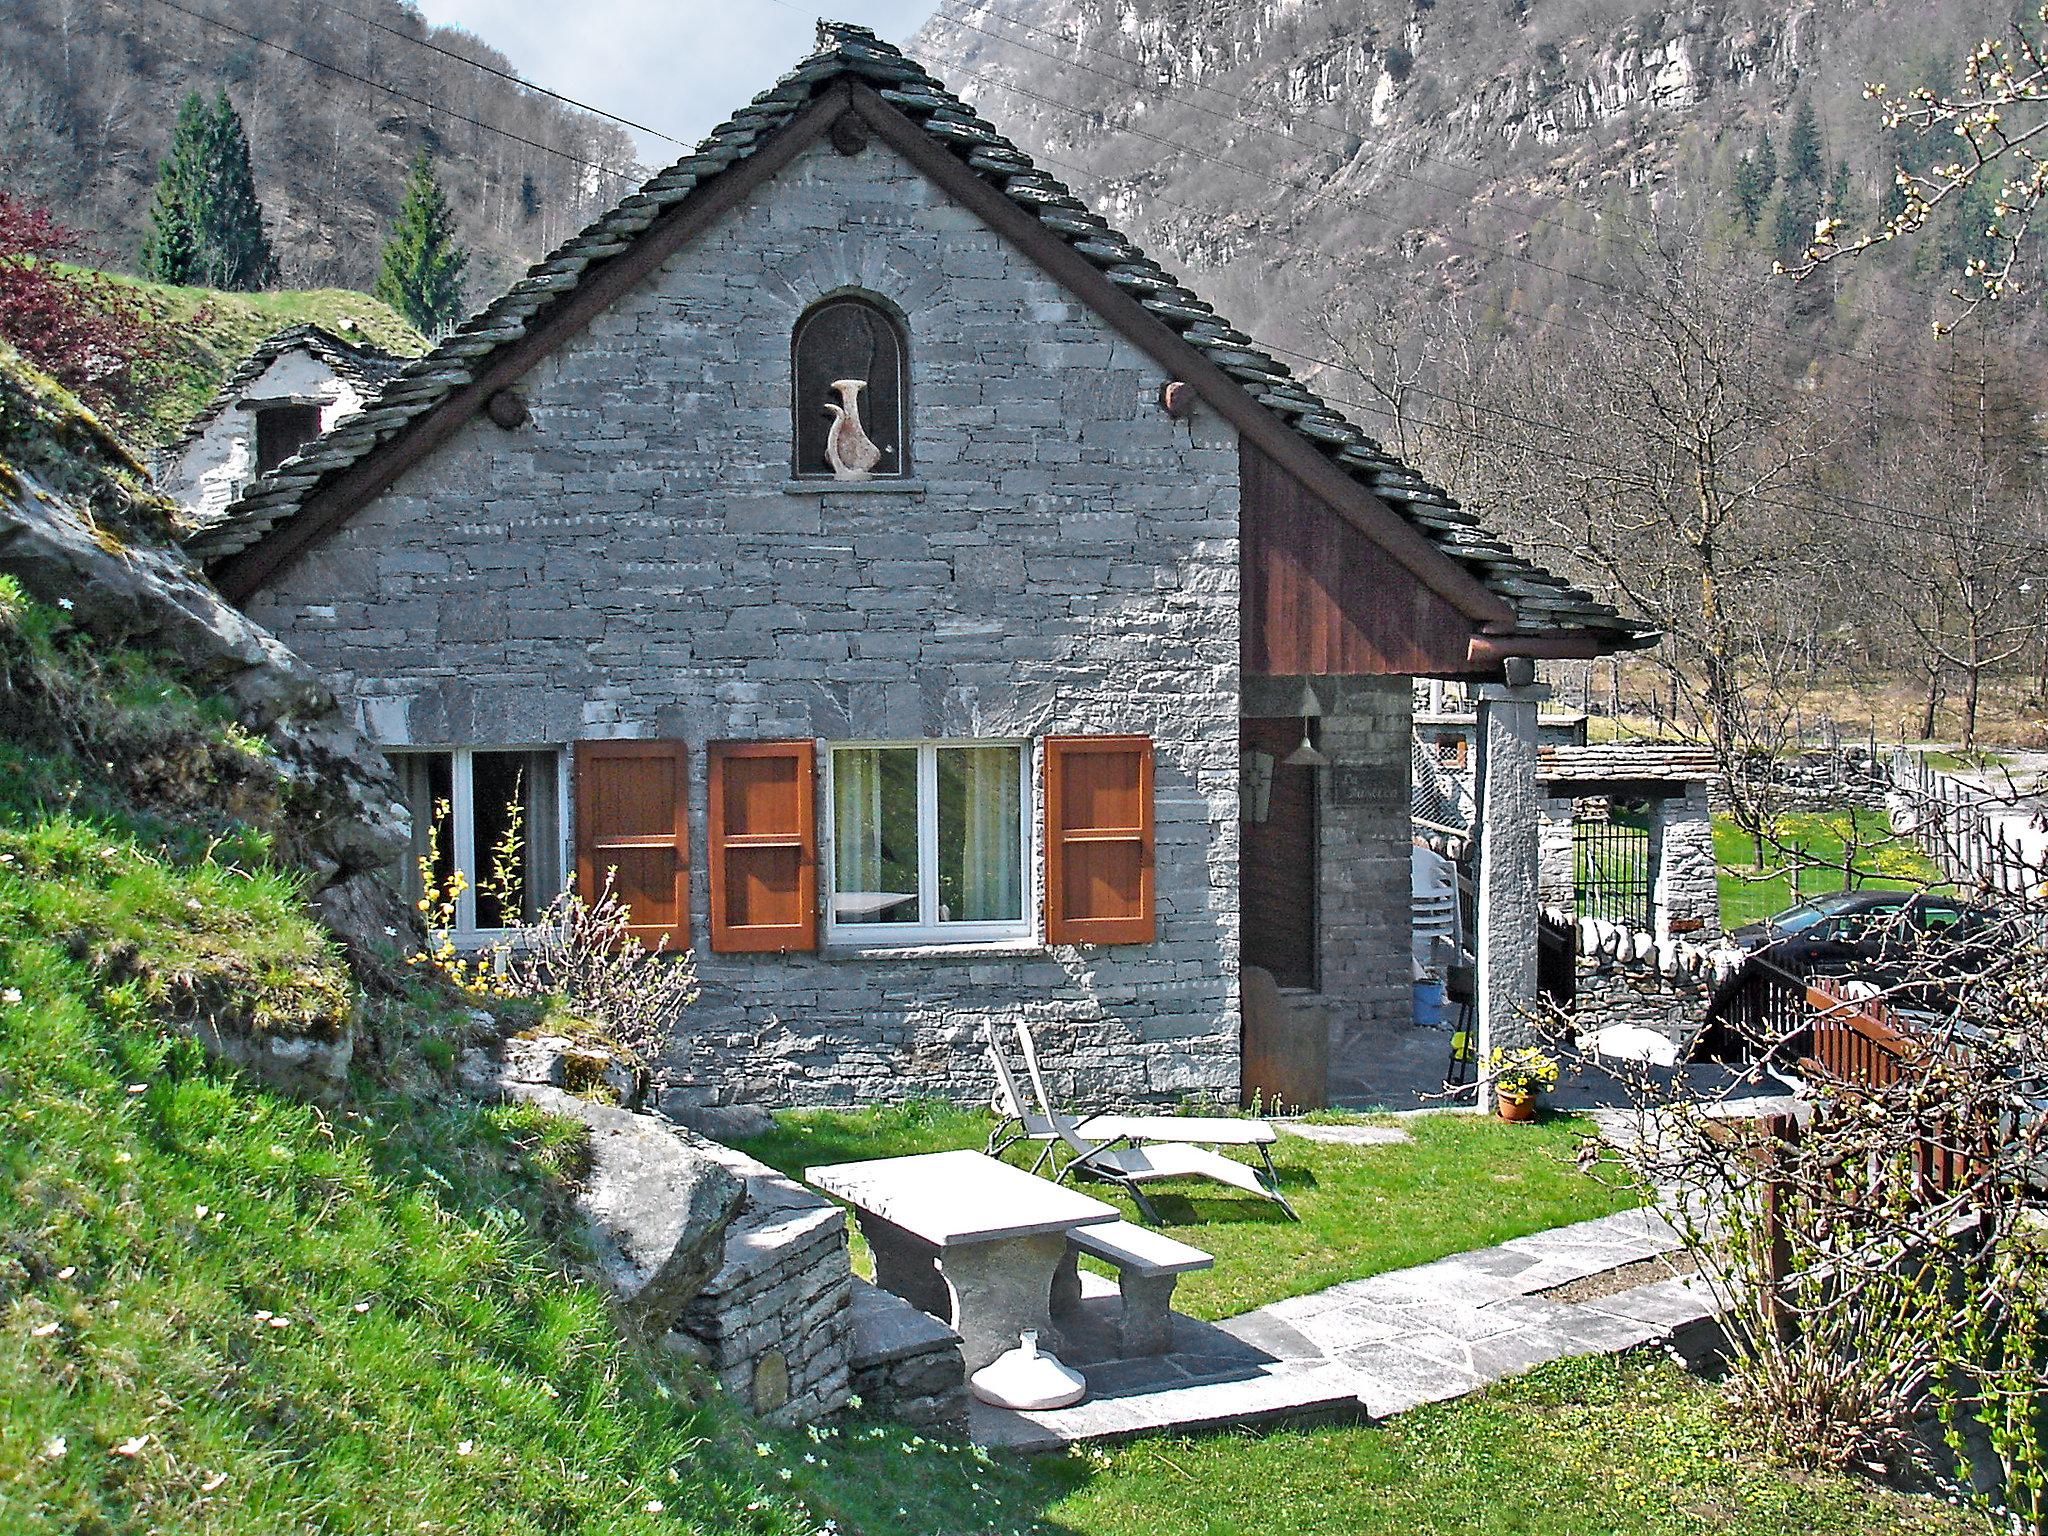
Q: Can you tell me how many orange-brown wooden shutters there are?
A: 3